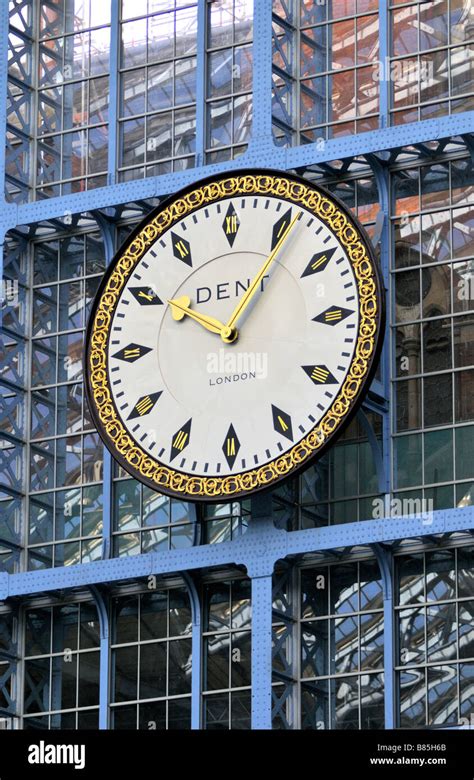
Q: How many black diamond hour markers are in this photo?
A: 12